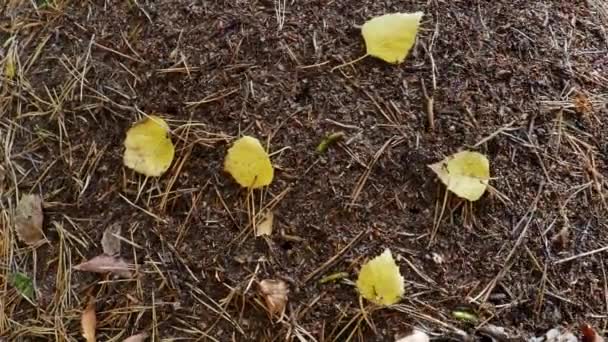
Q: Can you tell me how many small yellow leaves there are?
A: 5